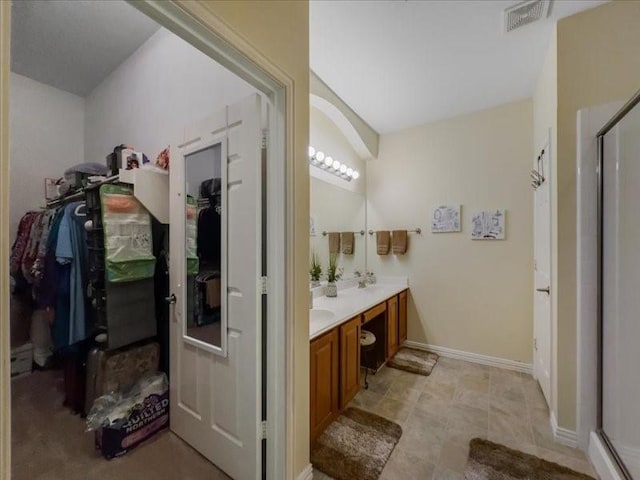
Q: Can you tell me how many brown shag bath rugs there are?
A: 3